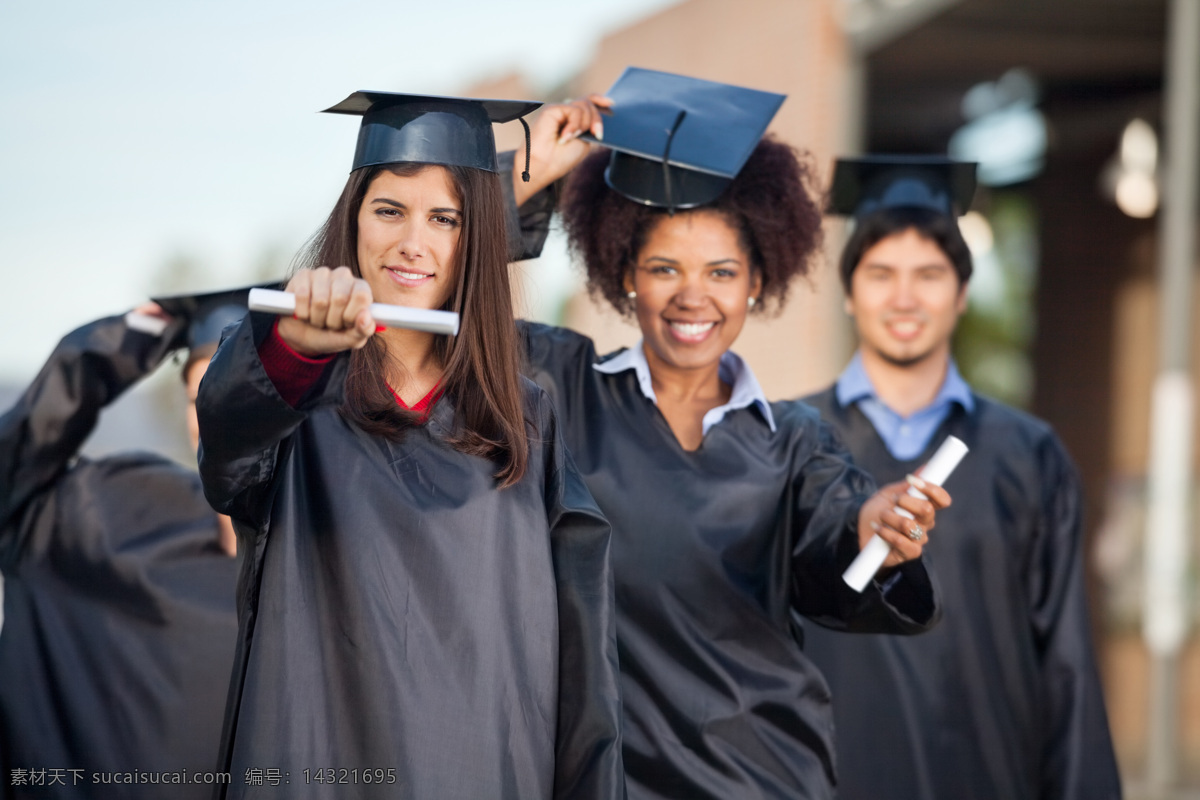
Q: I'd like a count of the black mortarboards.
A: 4